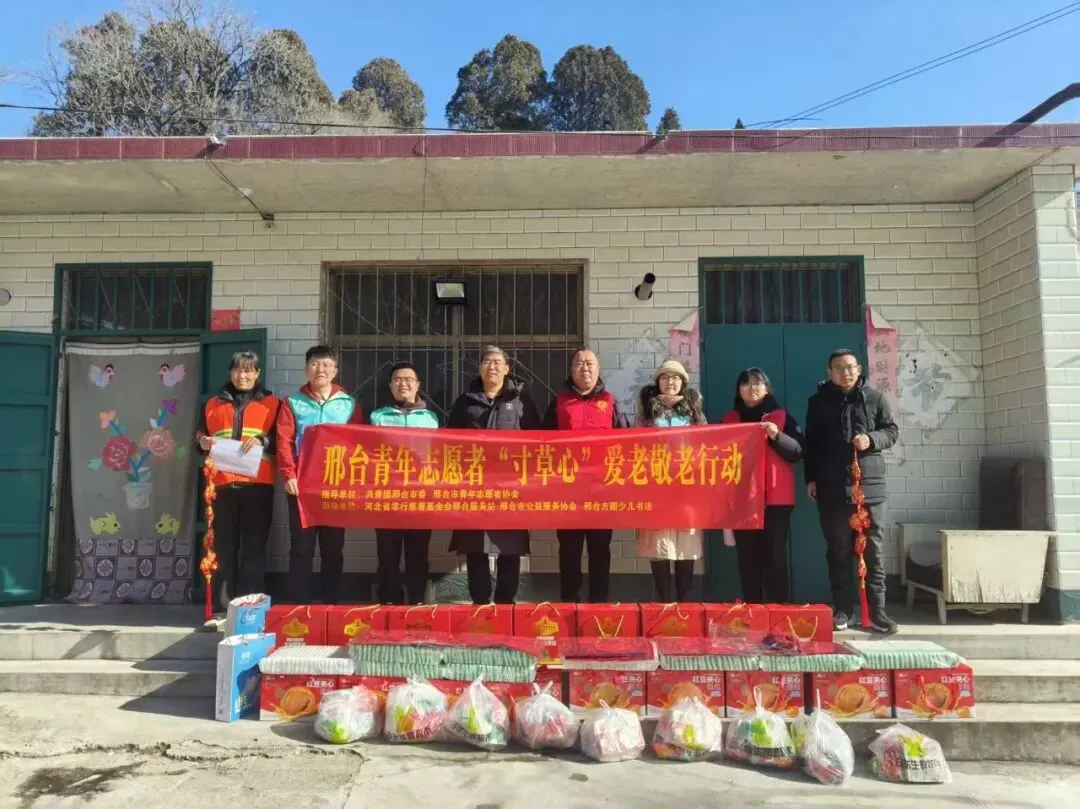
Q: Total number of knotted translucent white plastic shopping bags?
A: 9